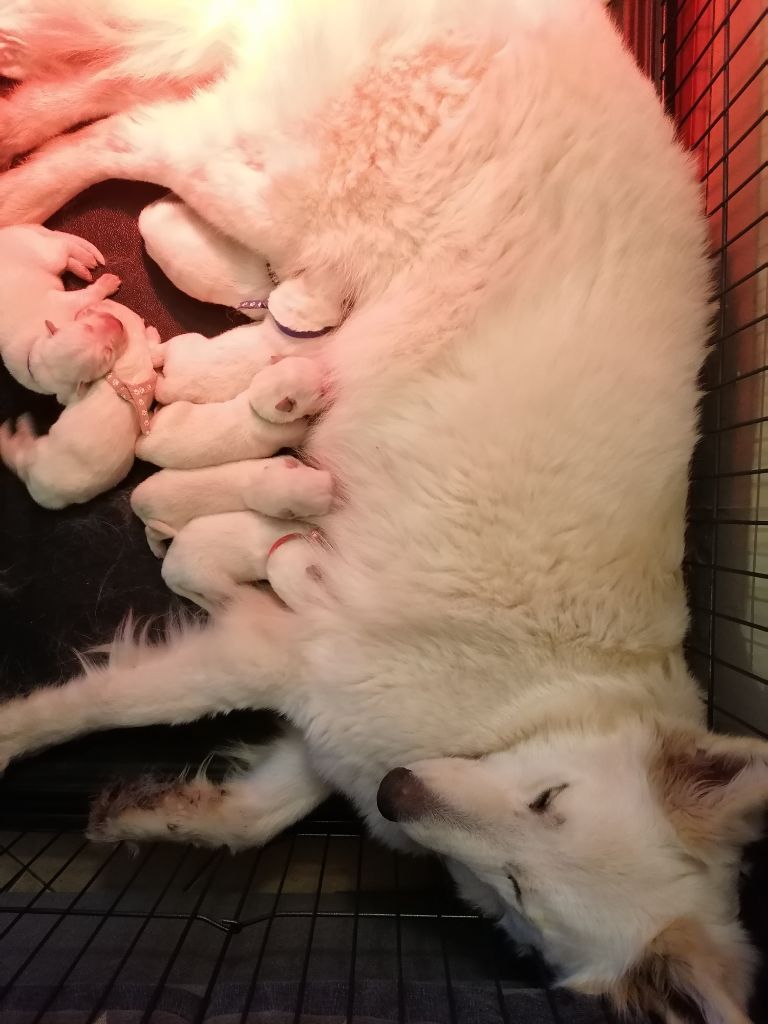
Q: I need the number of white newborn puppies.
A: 7